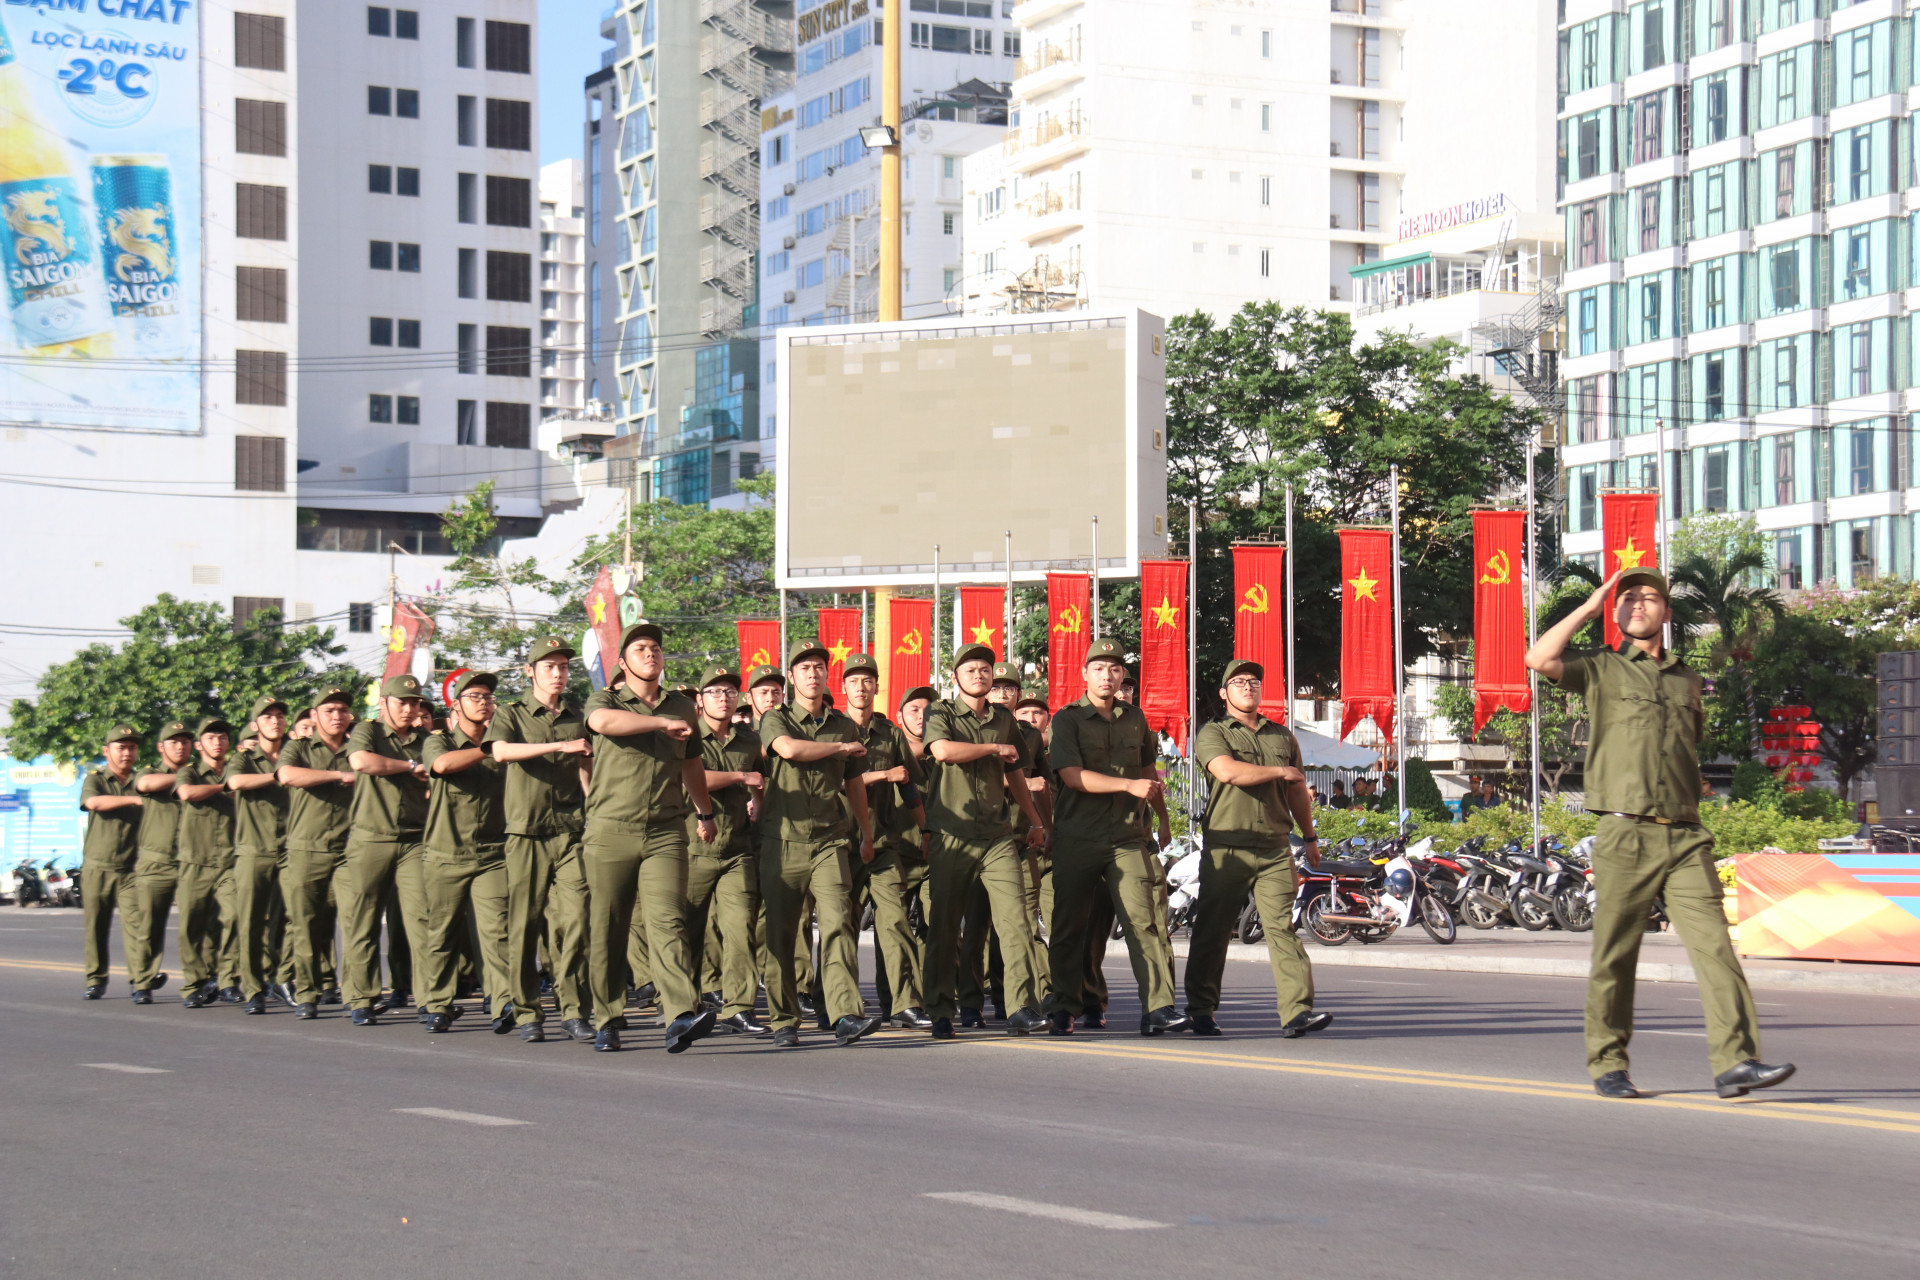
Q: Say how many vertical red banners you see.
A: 10